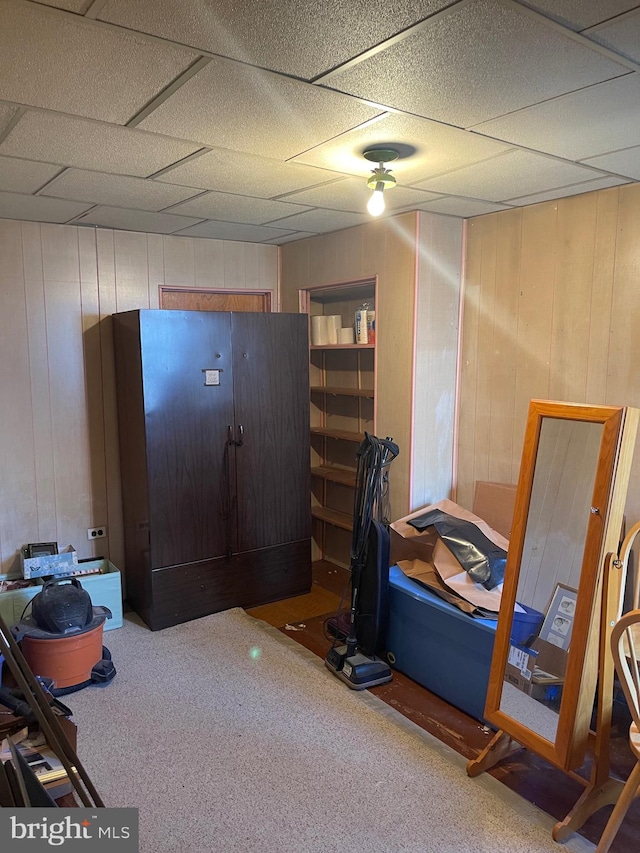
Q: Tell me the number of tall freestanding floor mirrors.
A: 1